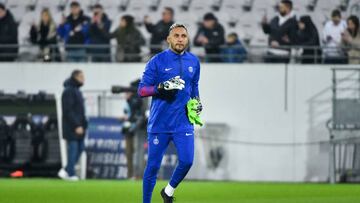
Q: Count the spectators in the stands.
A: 12